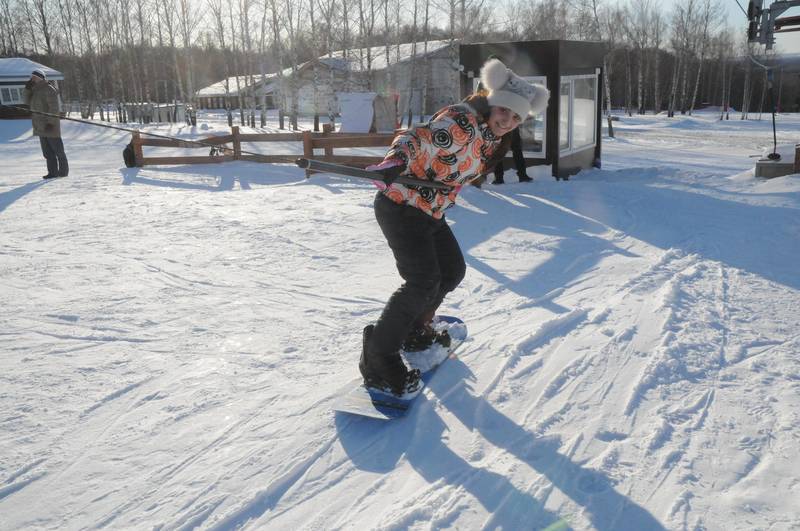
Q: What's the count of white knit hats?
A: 1